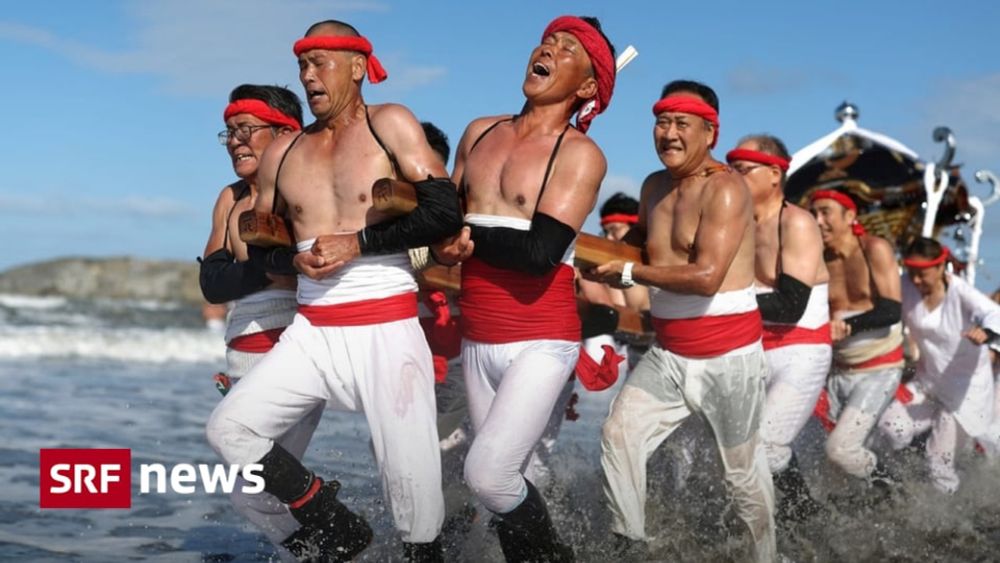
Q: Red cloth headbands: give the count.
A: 8